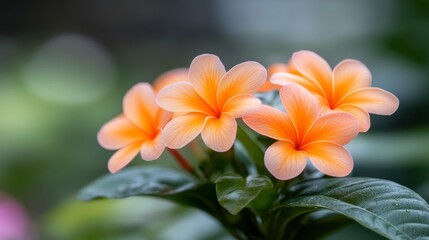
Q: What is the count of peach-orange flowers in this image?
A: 4